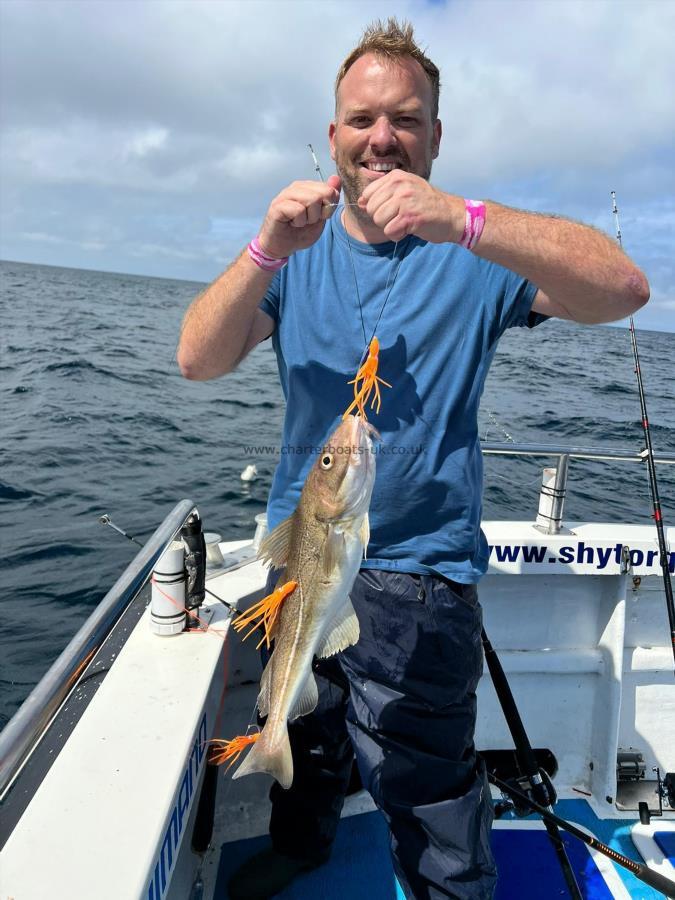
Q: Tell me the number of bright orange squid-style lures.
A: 3